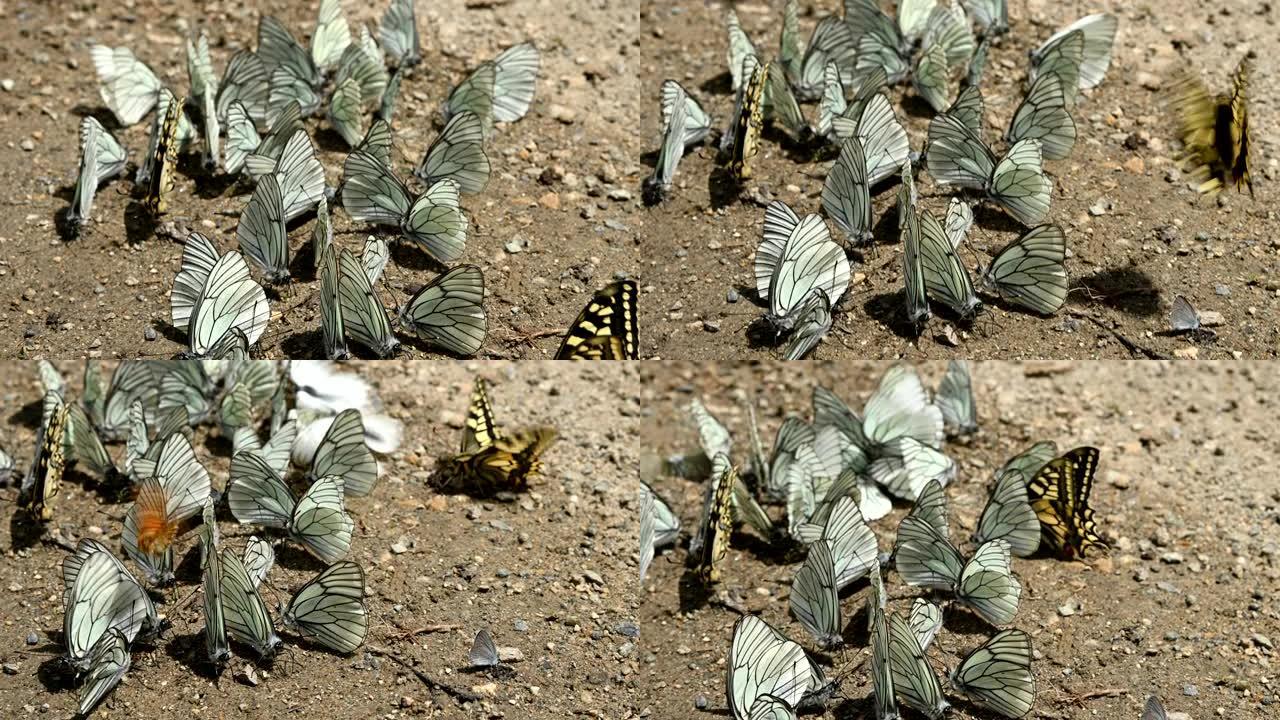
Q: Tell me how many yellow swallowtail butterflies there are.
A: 8